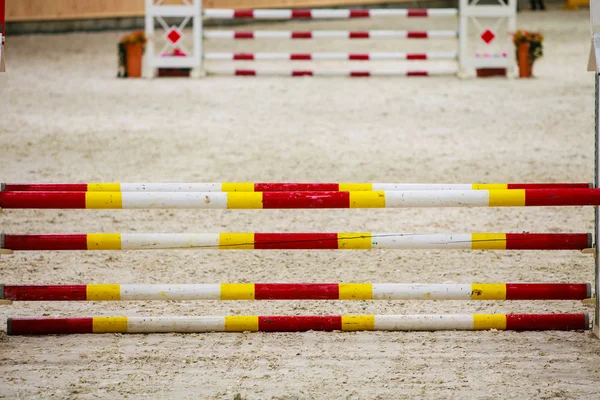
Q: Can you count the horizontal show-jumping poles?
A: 9